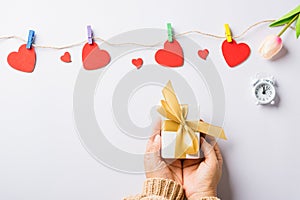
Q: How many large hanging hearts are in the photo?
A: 4